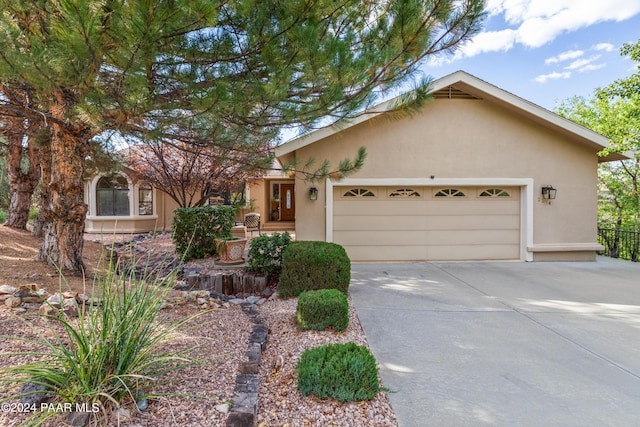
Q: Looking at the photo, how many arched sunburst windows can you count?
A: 4